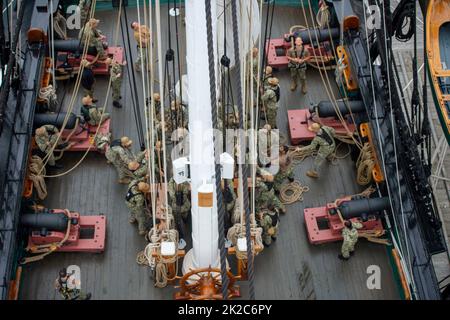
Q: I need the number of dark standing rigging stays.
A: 2